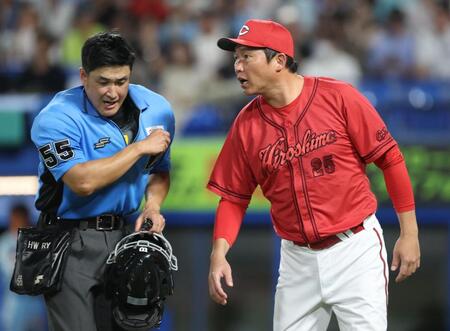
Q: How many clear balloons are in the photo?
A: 0